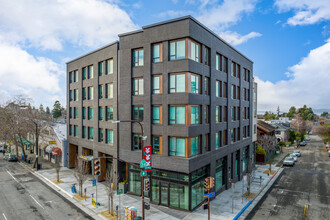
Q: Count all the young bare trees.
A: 5